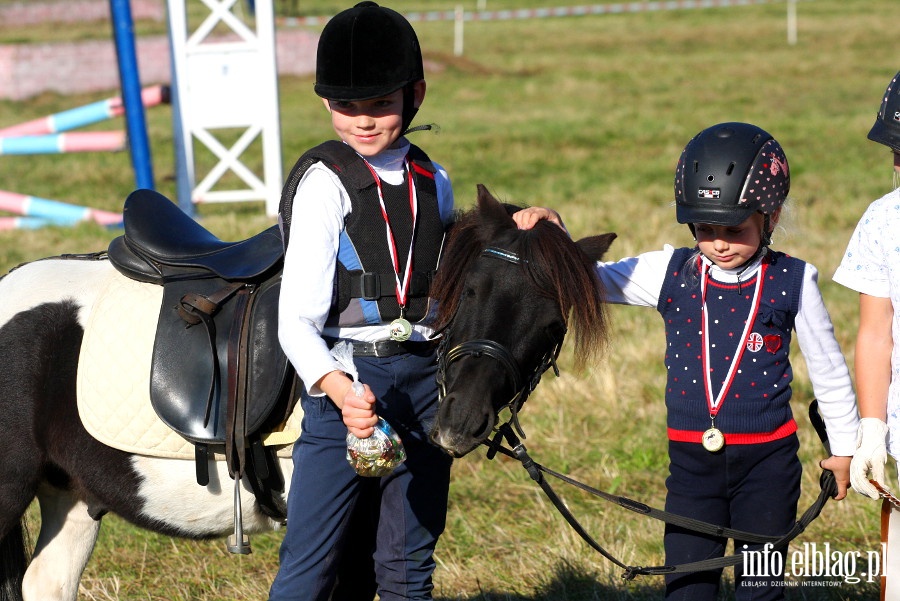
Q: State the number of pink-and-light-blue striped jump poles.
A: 4